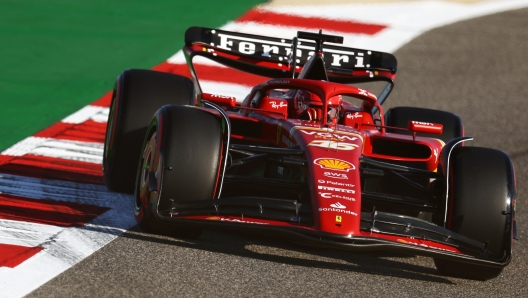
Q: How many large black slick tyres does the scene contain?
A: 4